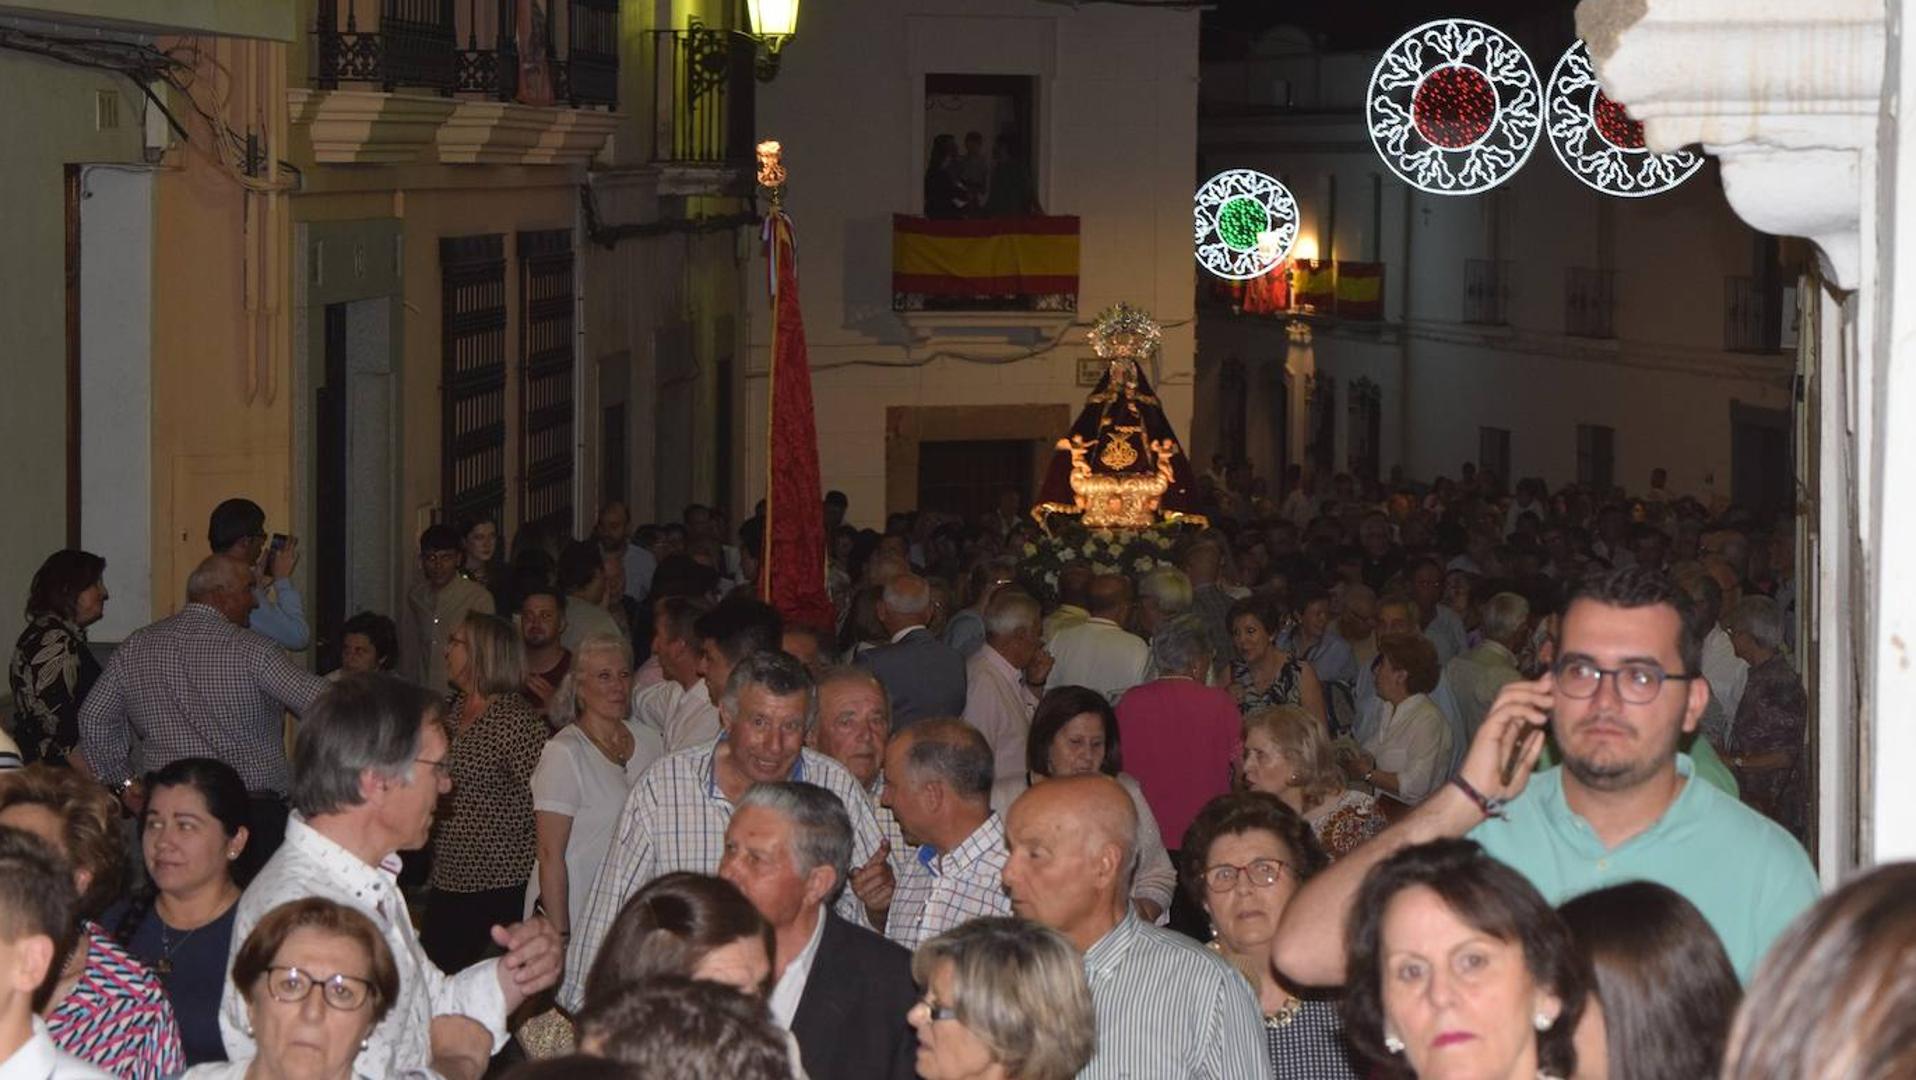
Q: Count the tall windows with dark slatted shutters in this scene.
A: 2